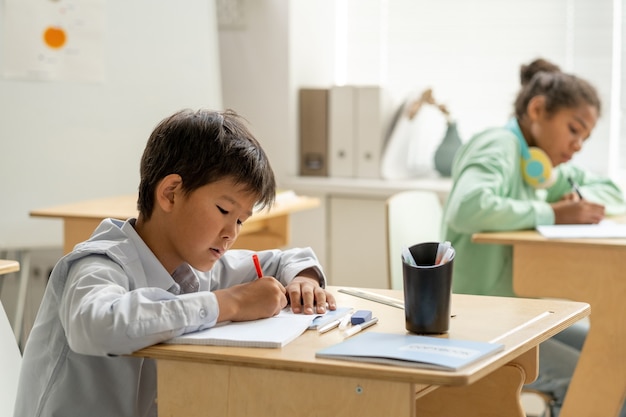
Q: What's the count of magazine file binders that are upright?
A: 3